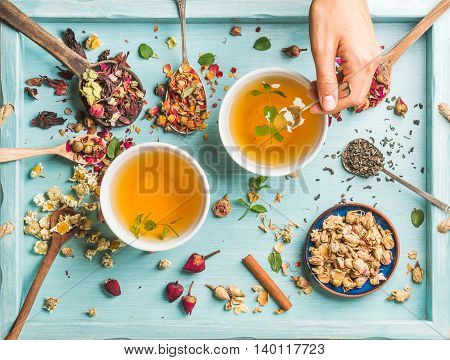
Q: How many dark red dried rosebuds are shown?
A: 4